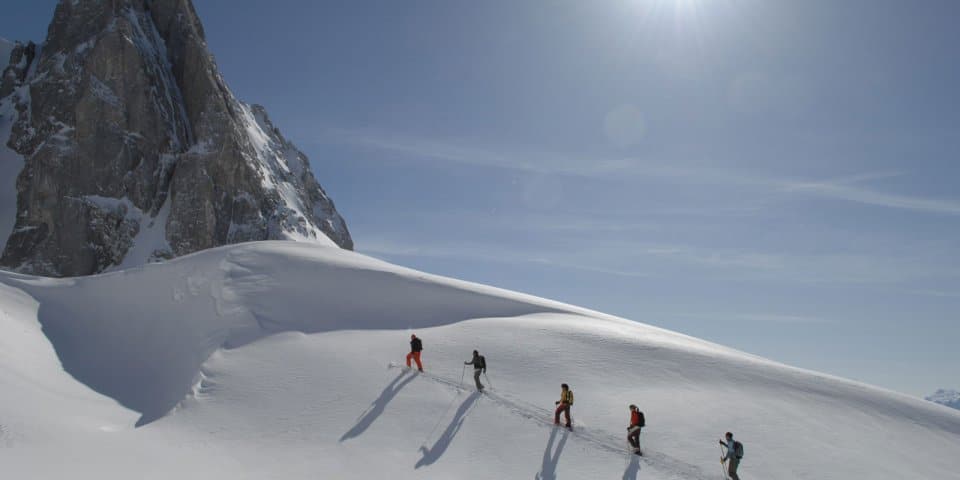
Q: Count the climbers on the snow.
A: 5